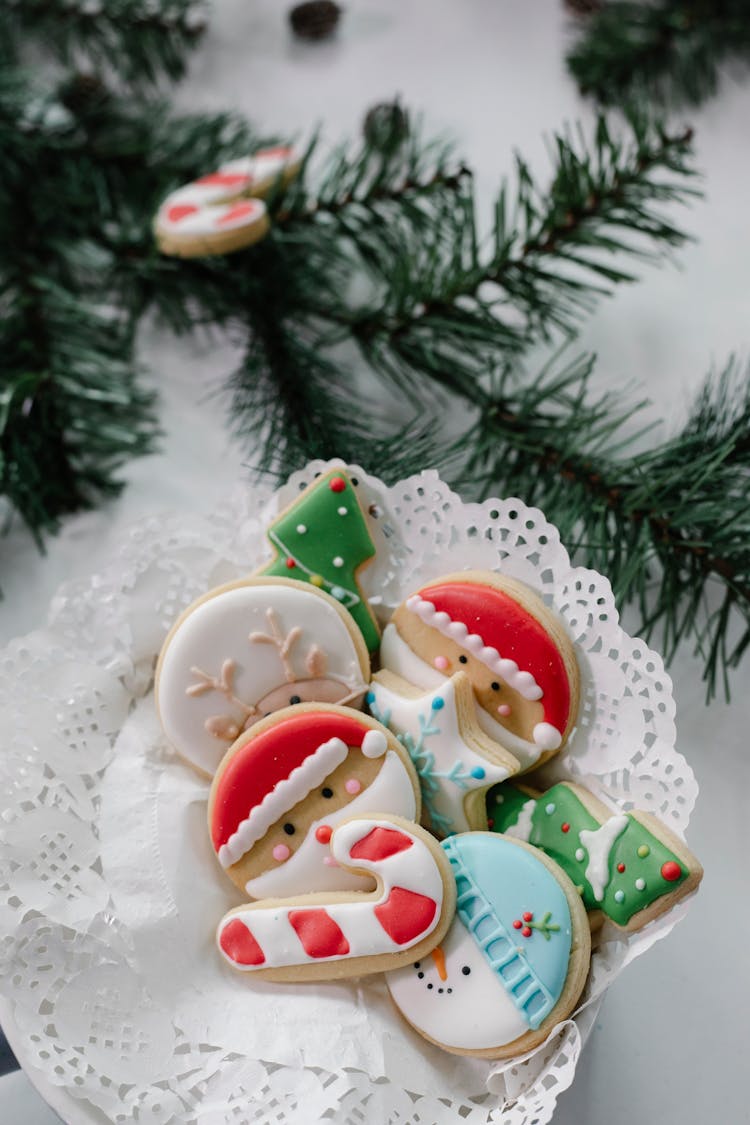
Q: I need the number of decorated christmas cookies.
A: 9